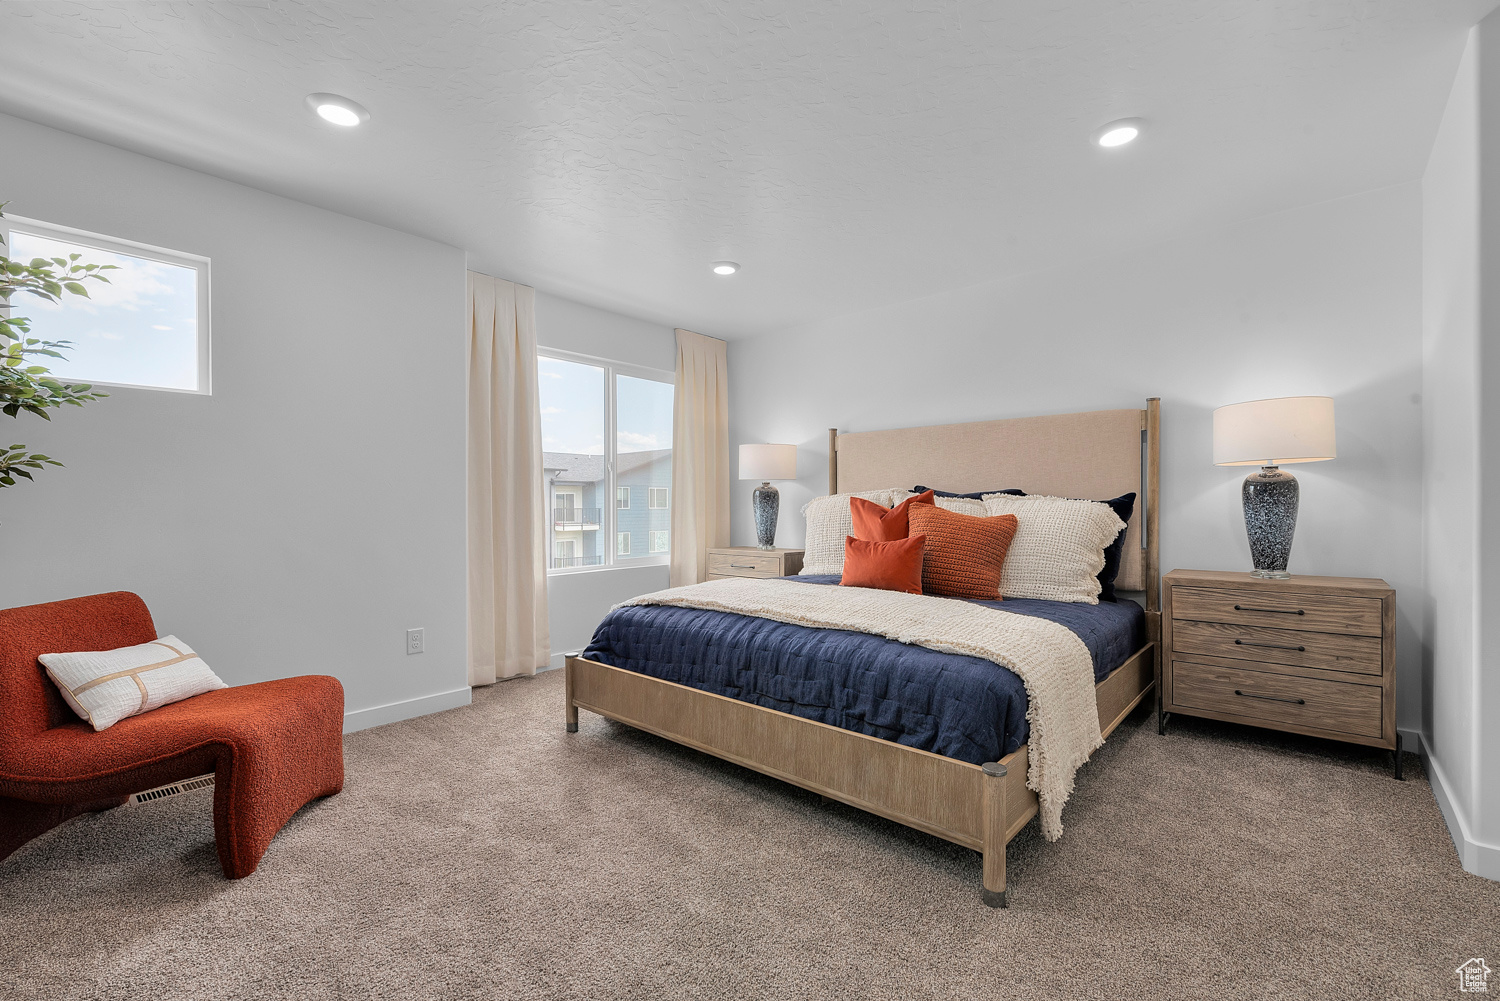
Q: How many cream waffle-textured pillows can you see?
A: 3